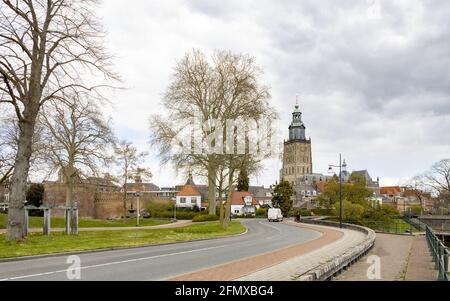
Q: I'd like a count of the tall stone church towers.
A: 1